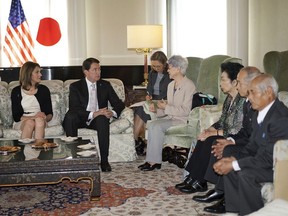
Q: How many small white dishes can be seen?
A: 4